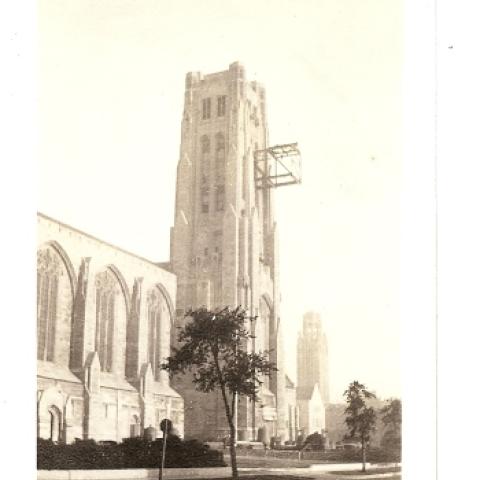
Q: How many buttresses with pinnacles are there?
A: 2